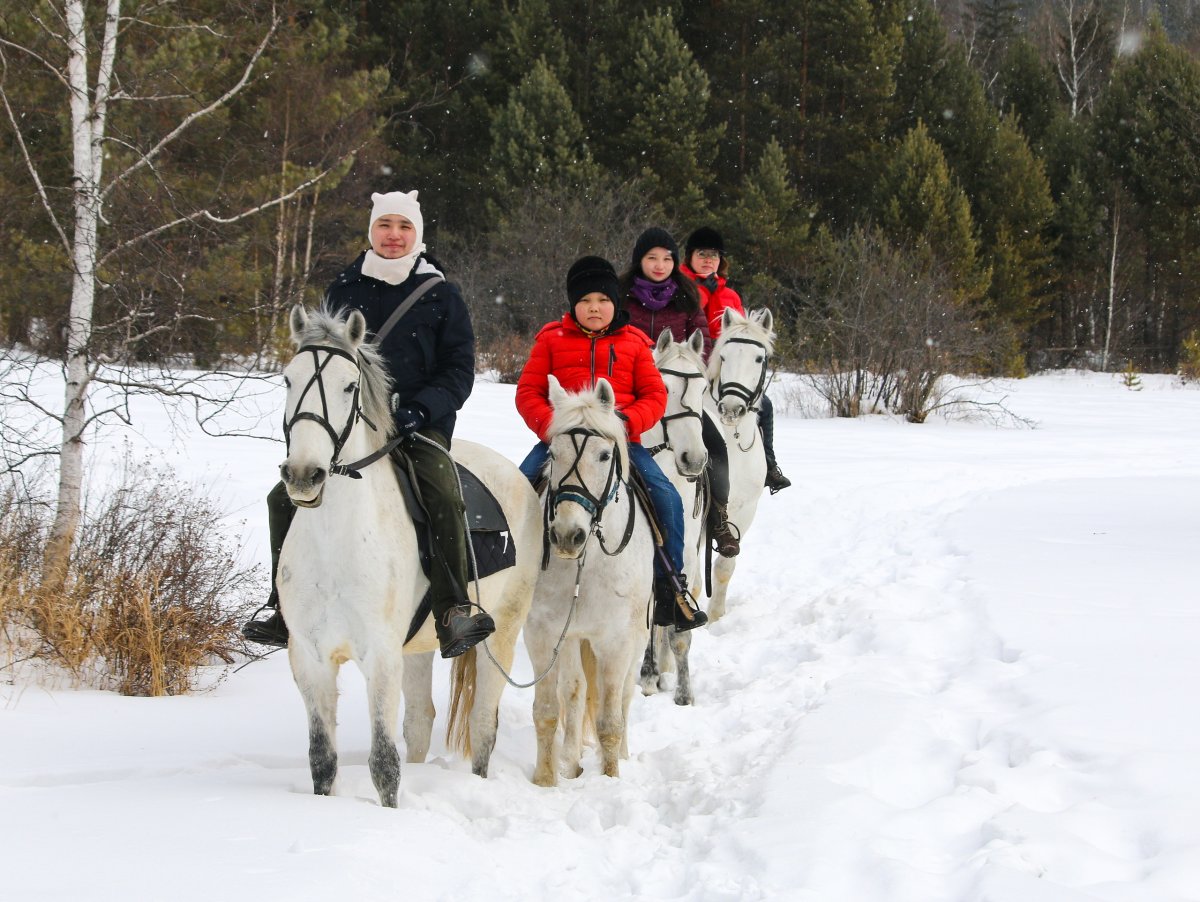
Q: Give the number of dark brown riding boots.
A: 1